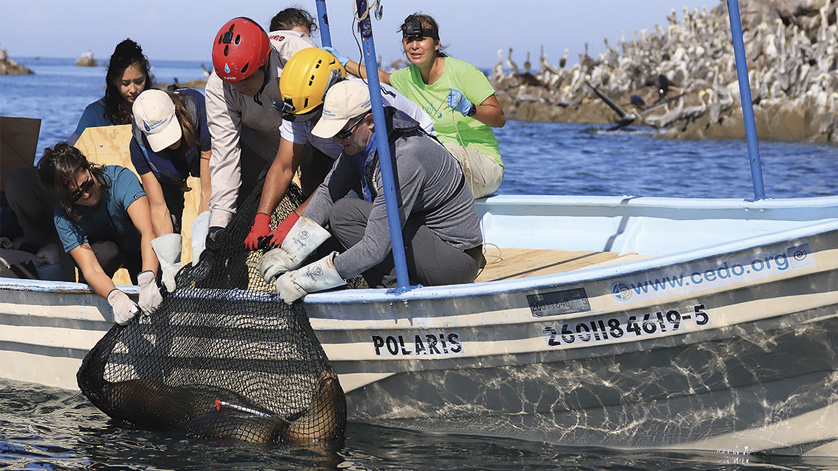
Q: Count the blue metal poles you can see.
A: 3